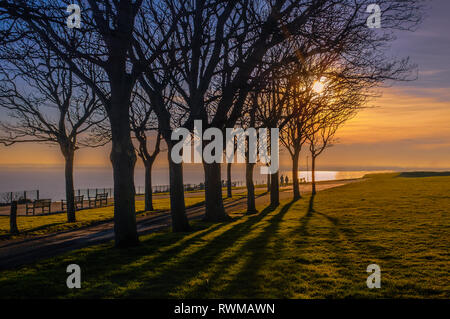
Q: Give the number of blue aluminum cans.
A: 0